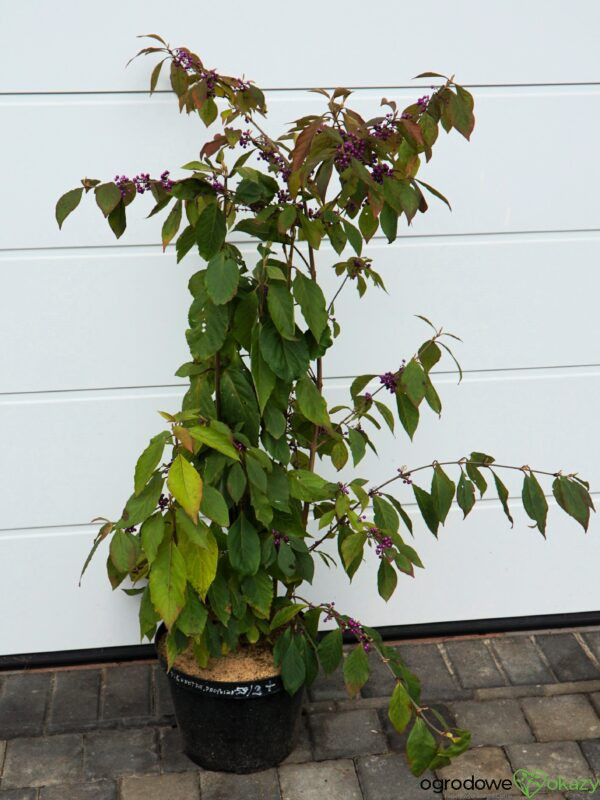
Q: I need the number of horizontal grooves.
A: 4